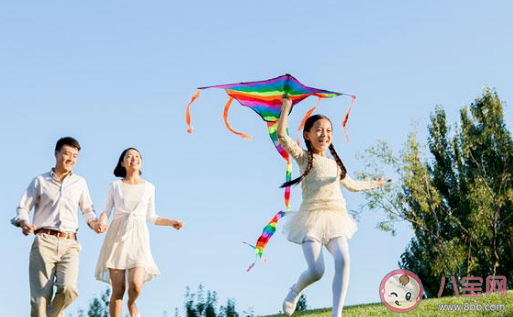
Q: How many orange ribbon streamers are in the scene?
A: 4